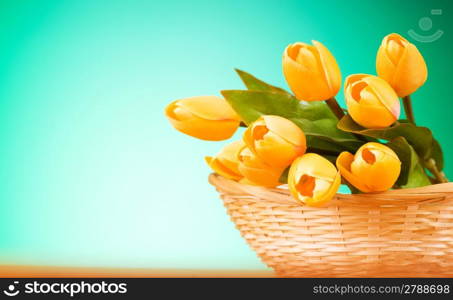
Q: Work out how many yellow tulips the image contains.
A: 9